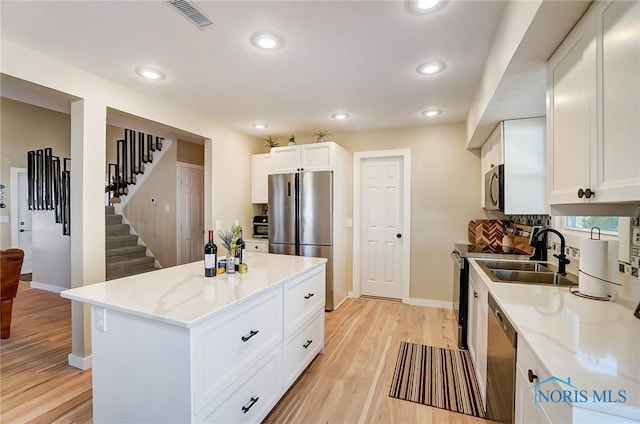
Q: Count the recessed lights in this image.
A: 7